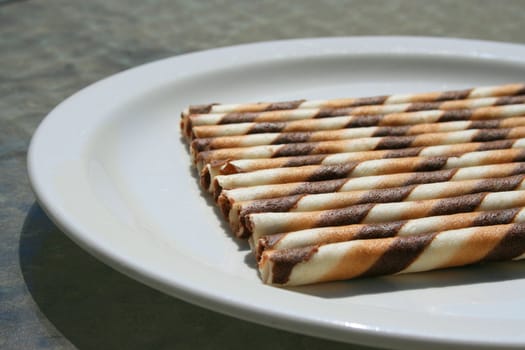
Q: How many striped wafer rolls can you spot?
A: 12